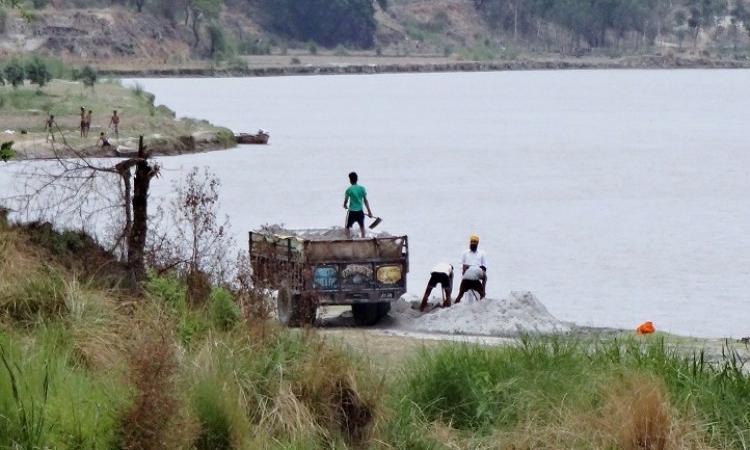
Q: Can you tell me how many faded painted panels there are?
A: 3